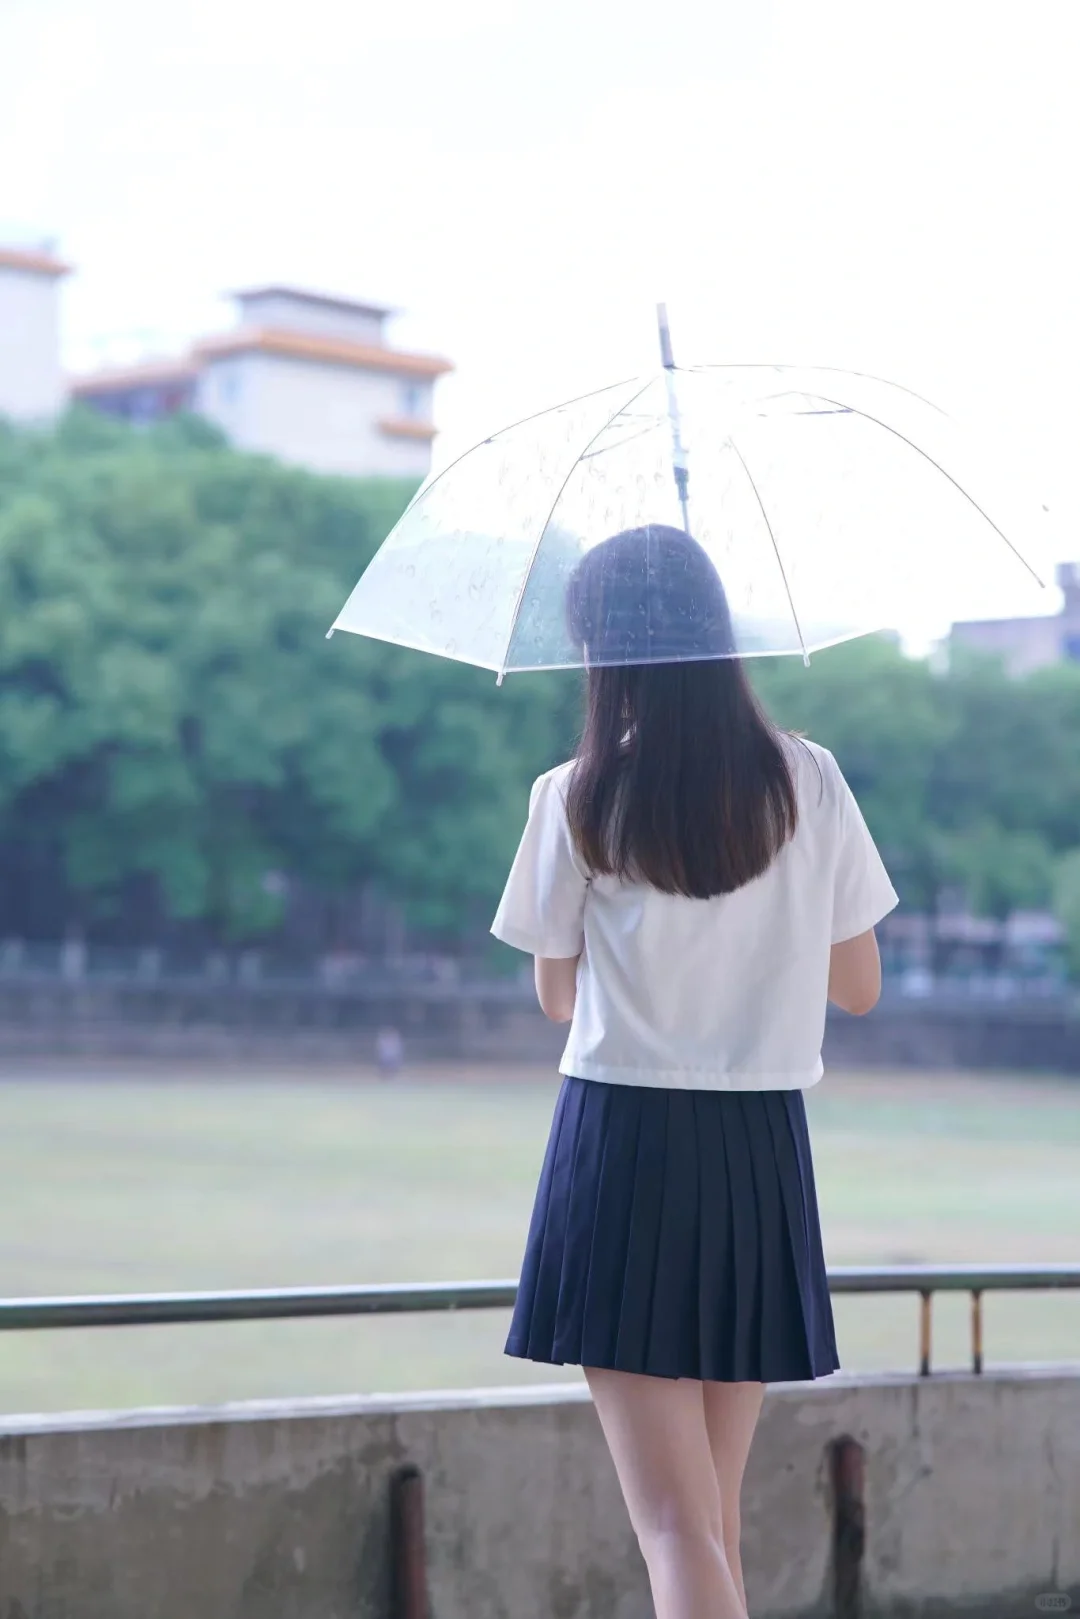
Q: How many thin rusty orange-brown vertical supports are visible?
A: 2